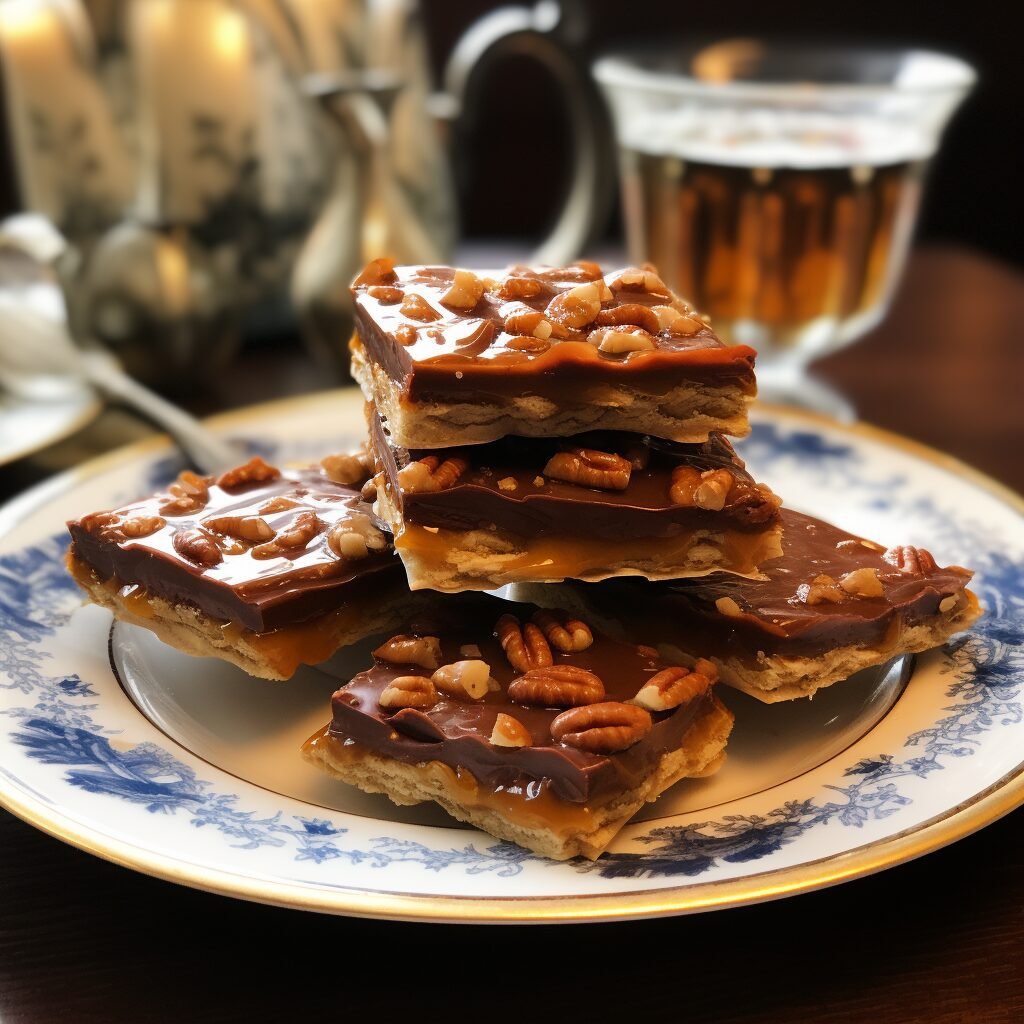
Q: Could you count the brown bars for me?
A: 5